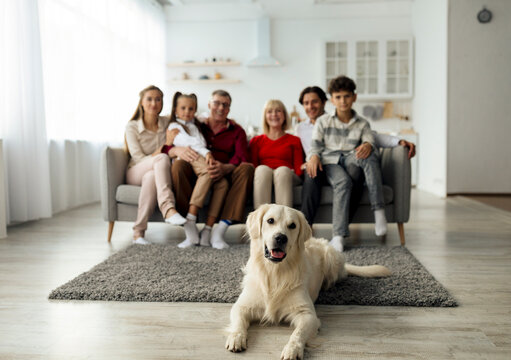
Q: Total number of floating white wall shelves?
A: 2